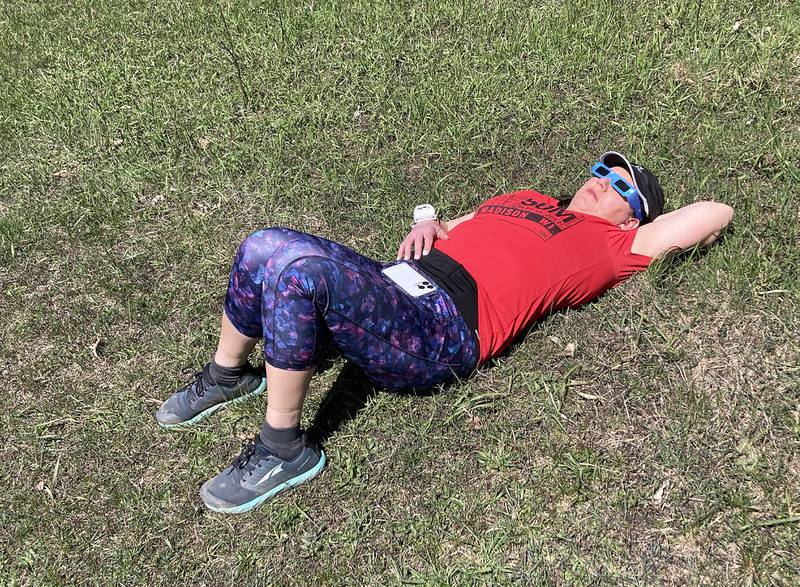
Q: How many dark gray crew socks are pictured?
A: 2